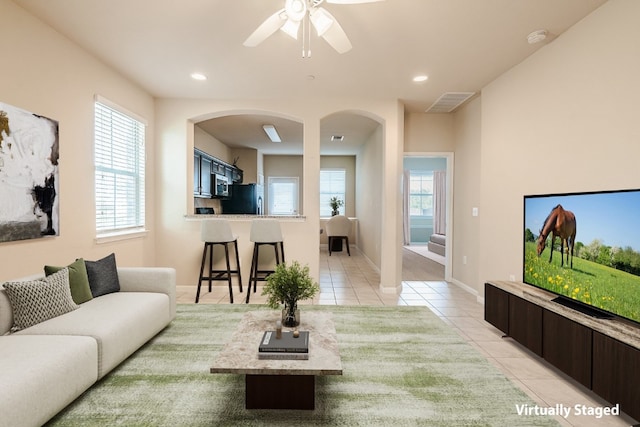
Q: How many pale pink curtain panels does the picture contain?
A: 2